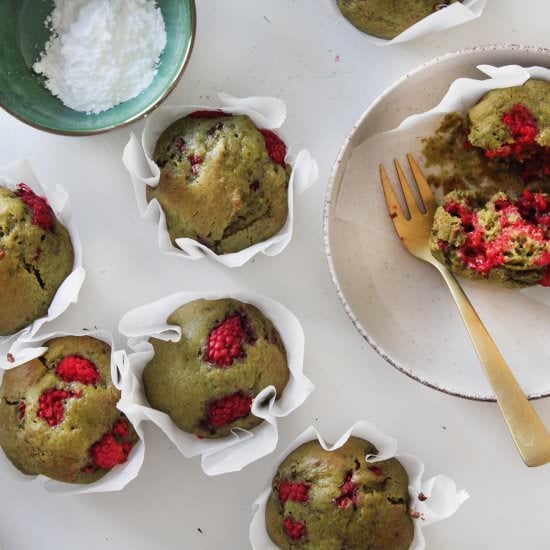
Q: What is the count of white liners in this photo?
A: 7